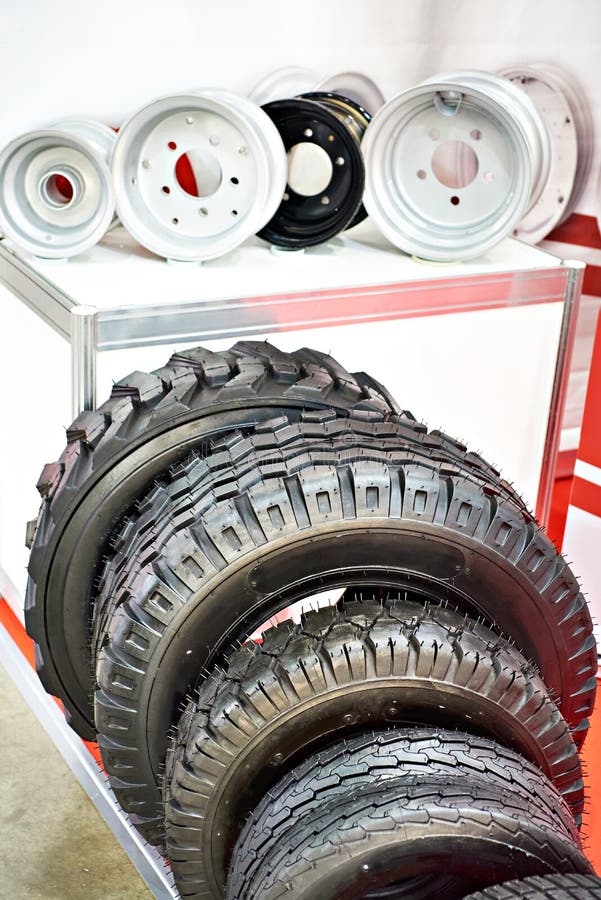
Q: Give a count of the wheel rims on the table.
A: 7